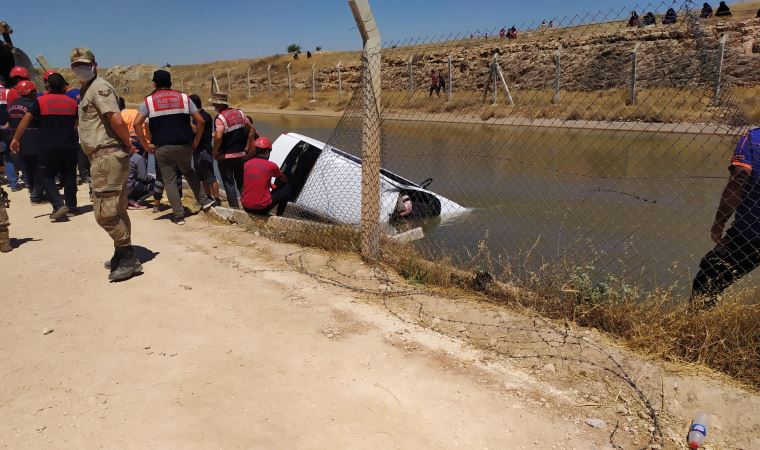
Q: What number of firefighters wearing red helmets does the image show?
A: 4